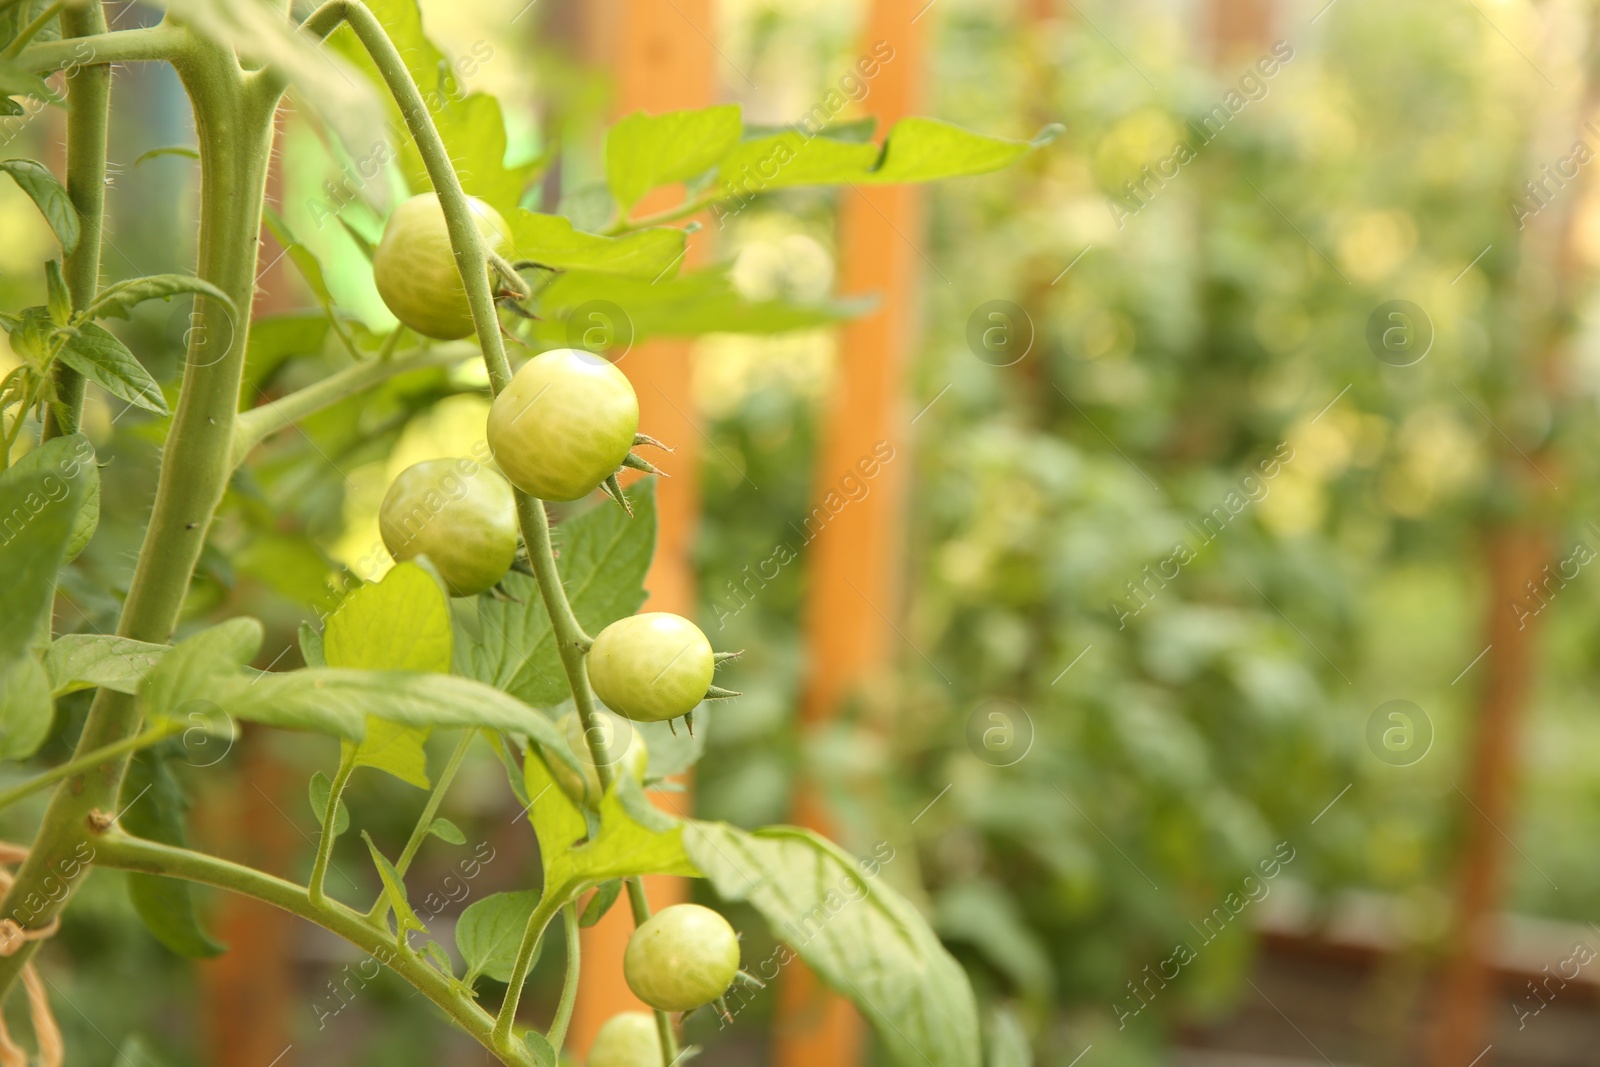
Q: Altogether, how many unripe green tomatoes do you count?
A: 7